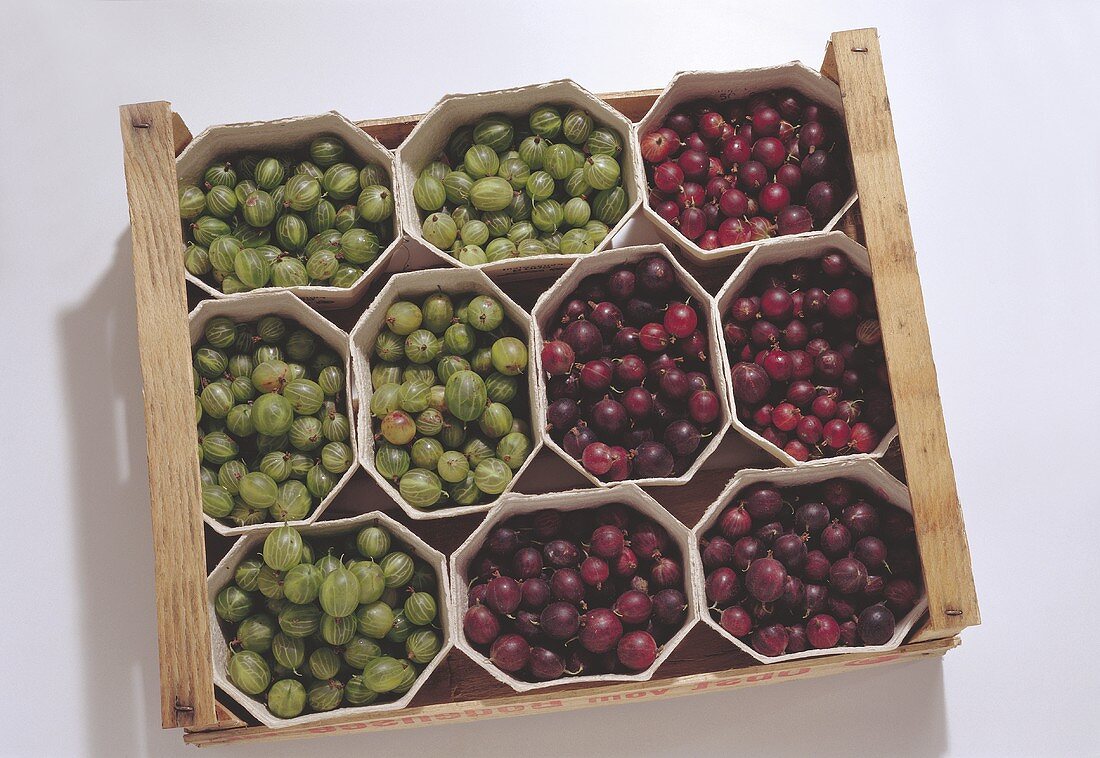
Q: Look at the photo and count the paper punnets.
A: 10